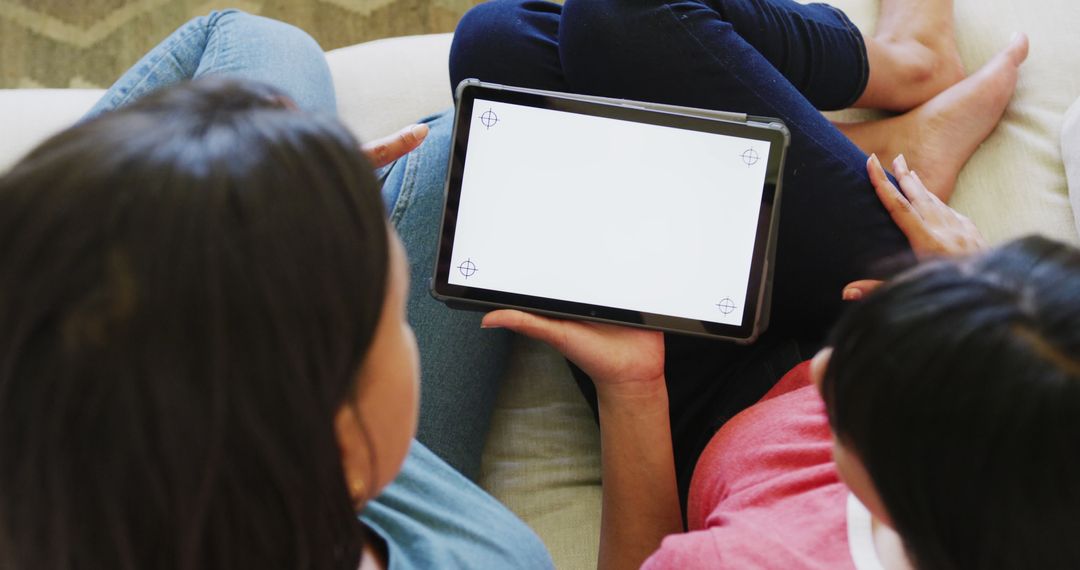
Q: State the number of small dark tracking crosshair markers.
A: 4